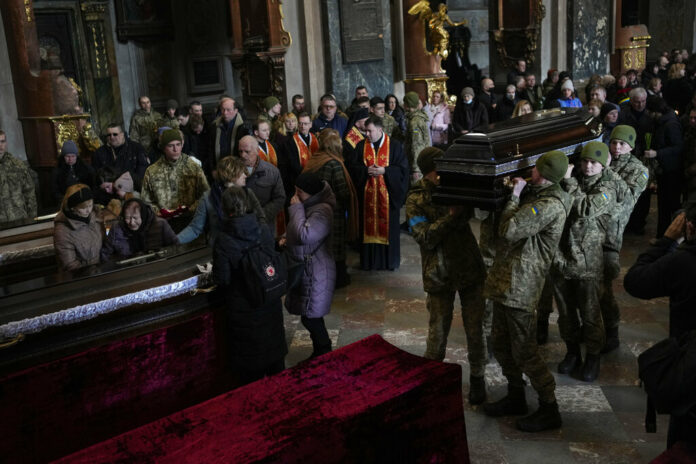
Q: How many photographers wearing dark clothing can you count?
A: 1